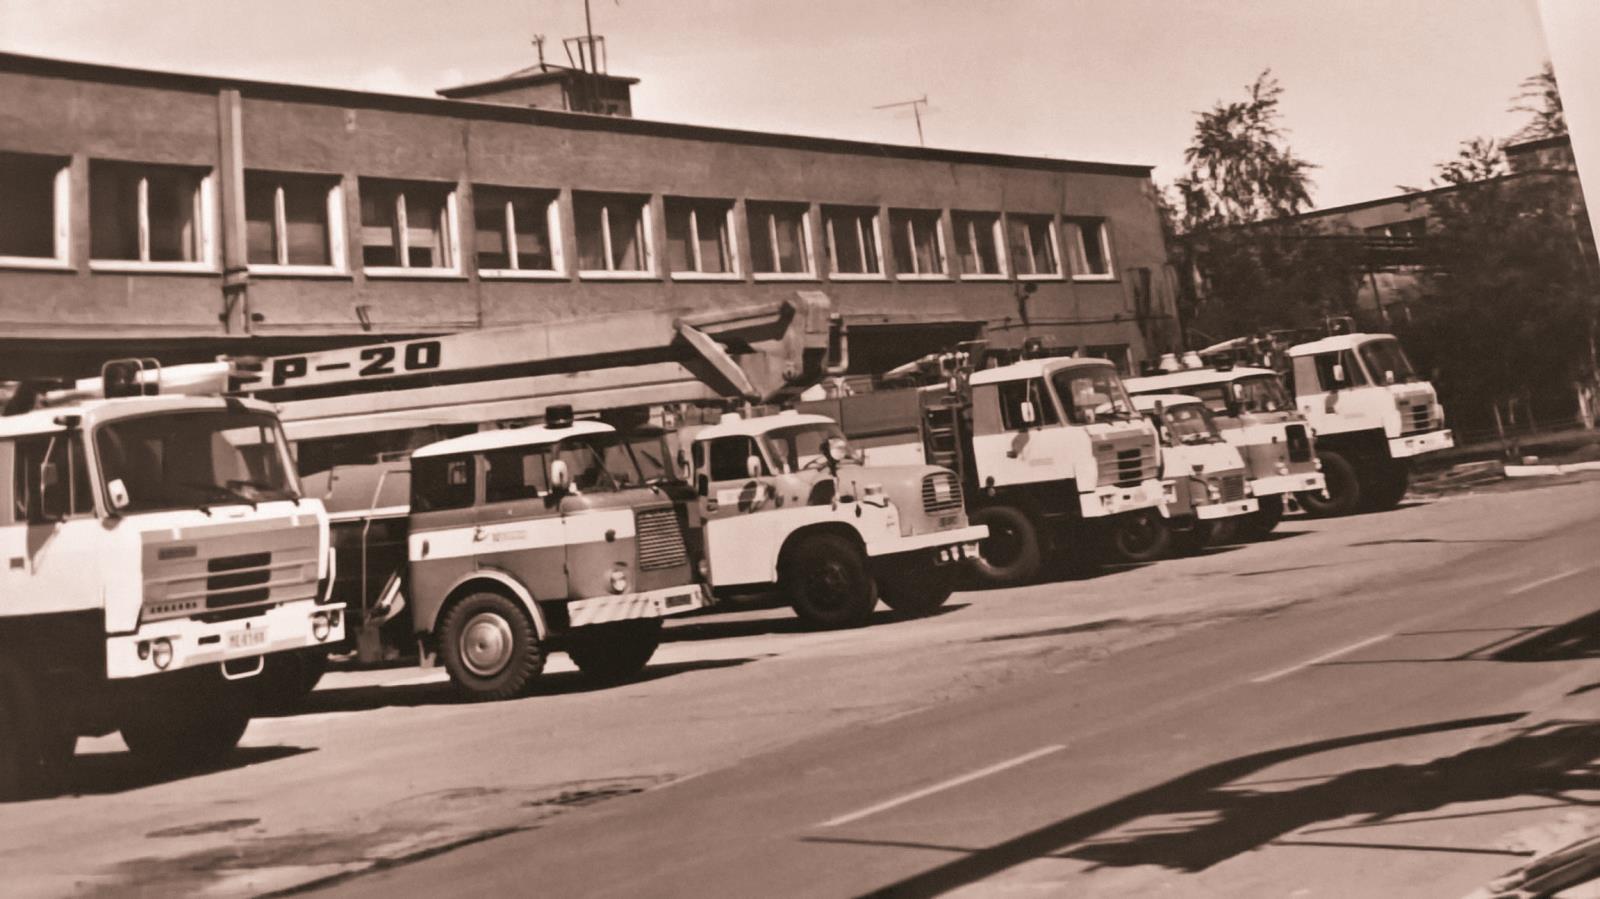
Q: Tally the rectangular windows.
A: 13